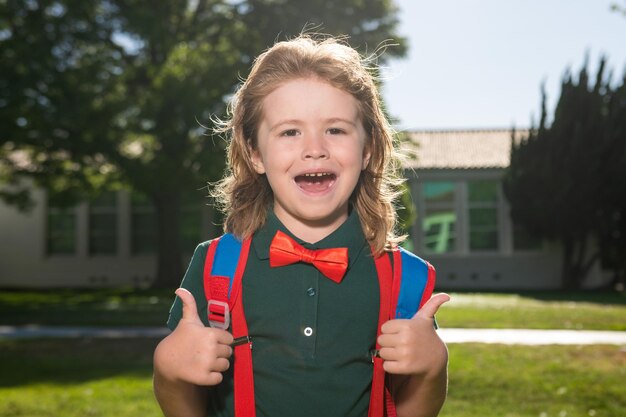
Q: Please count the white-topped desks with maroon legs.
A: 0